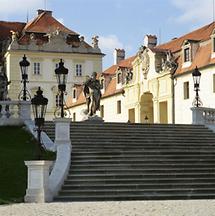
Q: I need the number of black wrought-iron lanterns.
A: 4